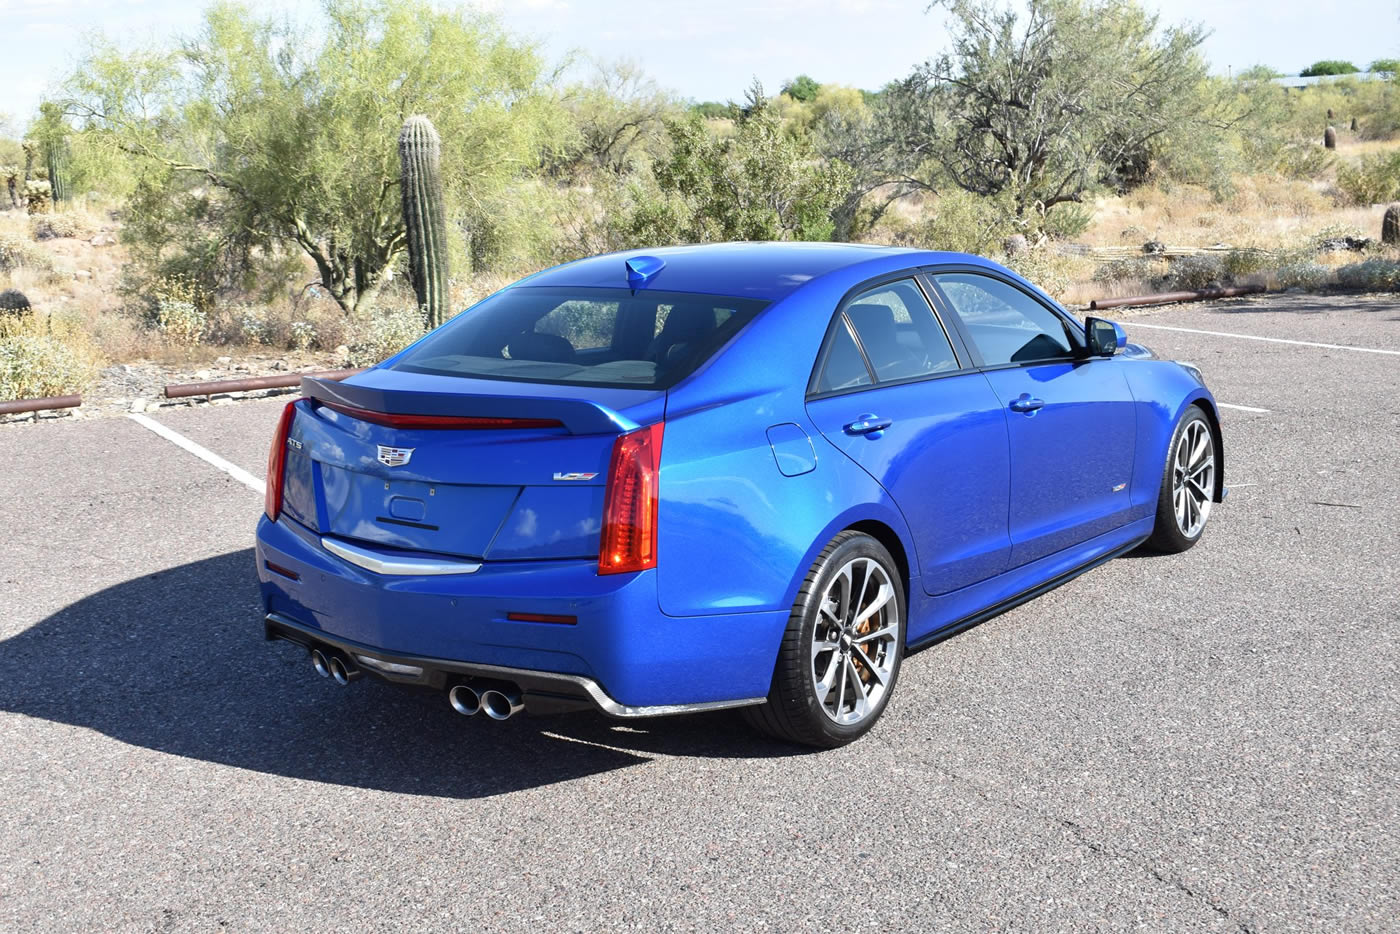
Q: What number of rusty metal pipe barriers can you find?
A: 3